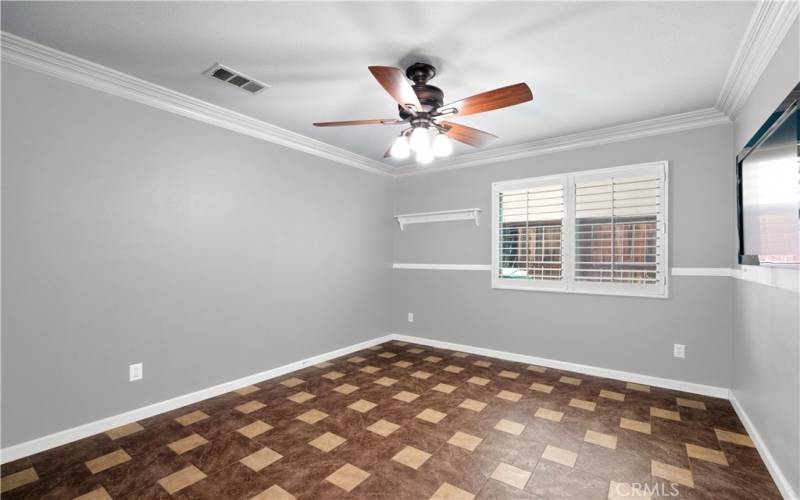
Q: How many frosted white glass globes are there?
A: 4